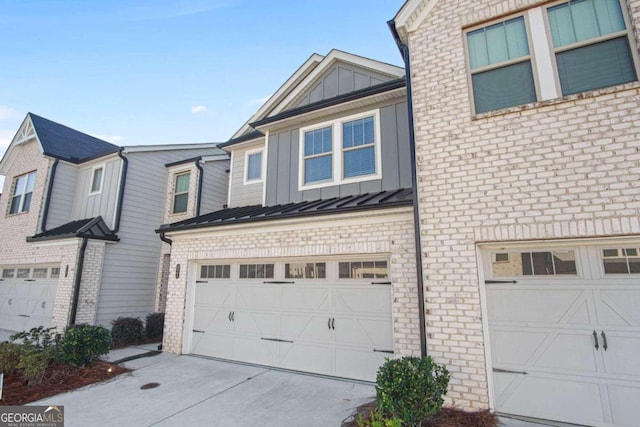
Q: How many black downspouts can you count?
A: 6